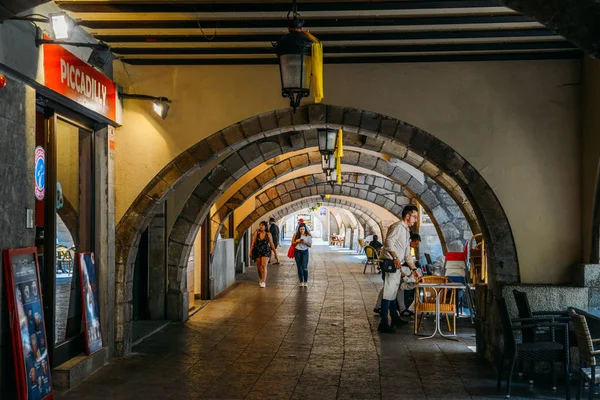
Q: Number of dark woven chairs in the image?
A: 2